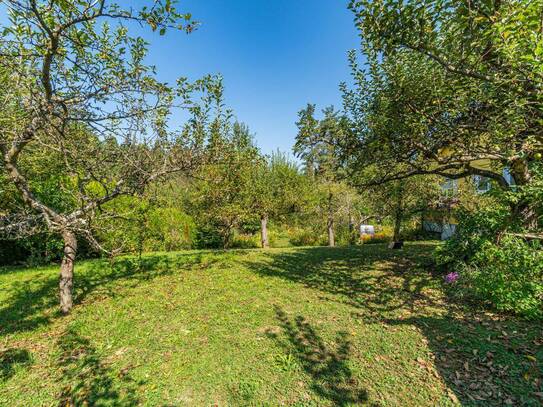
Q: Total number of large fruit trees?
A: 2